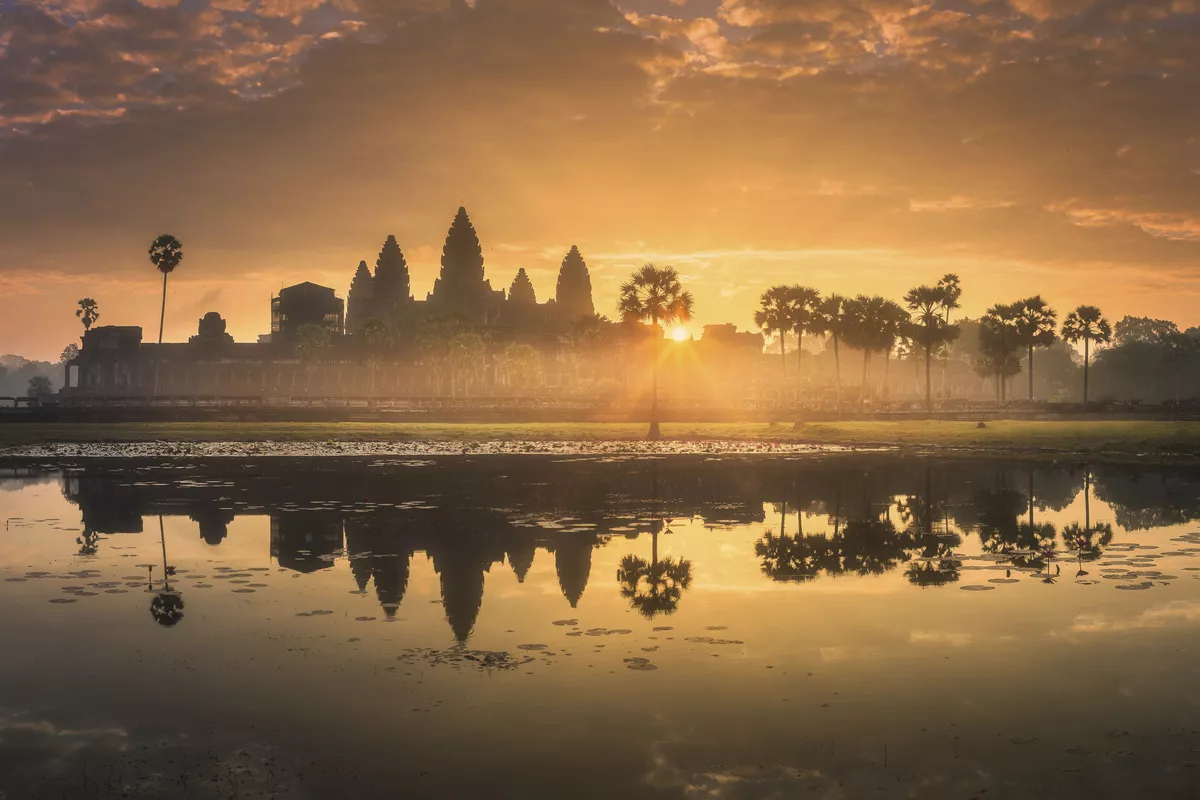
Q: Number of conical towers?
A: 5